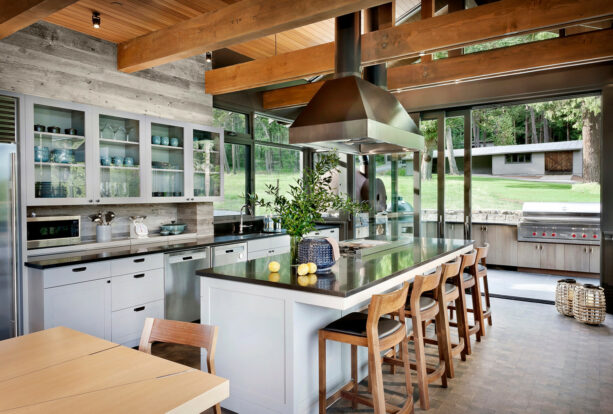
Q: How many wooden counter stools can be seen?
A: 5